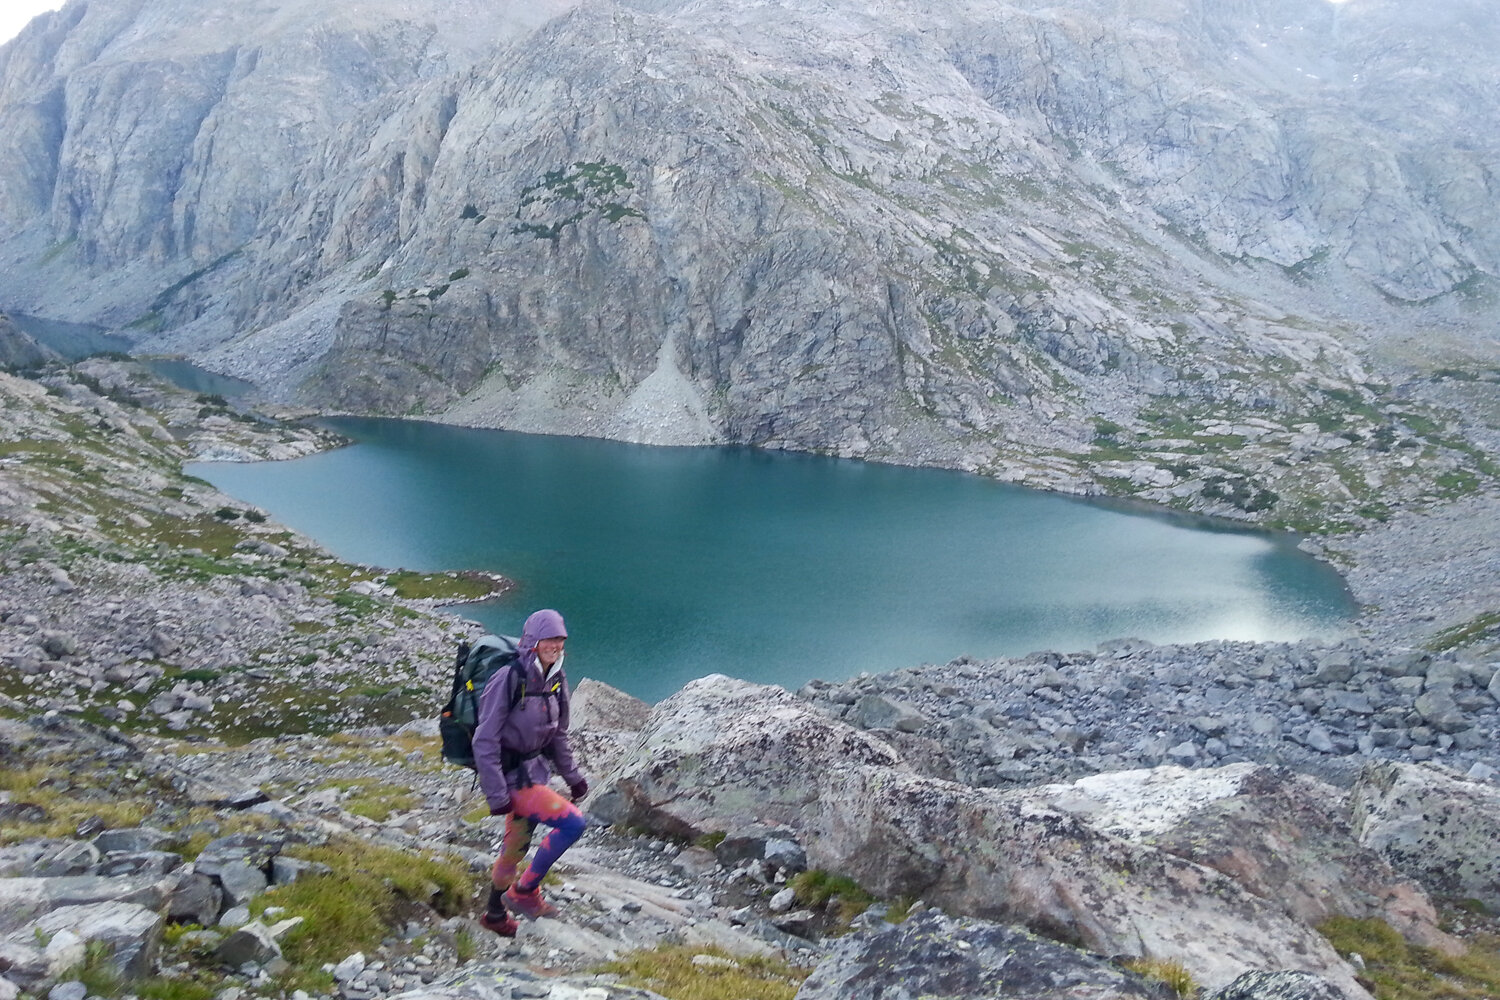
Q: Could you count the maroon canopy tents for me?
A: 0